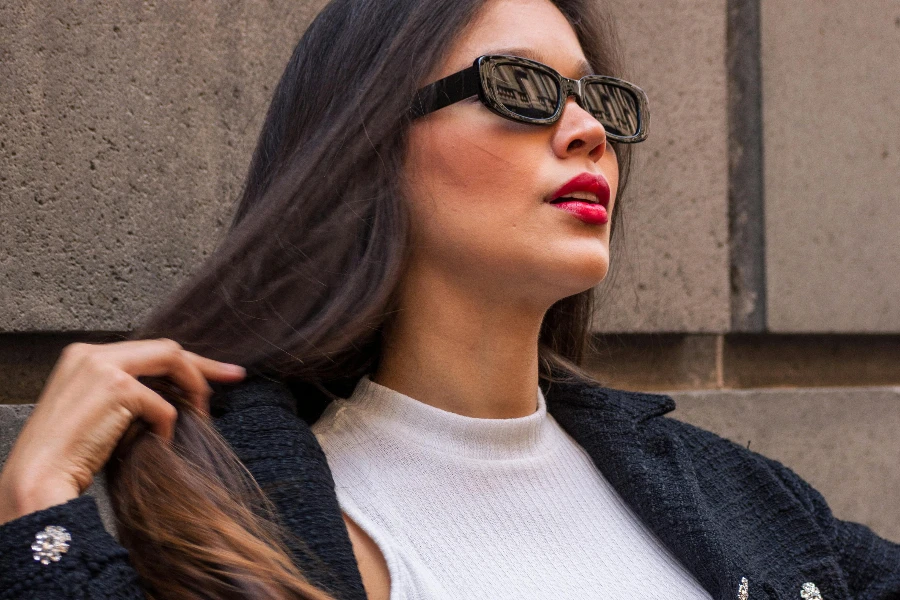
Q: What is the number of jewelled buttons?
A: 3